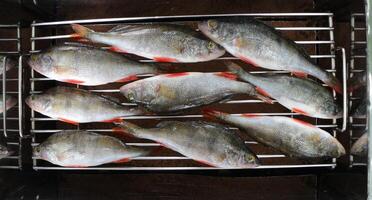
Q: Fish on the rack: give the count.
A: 9